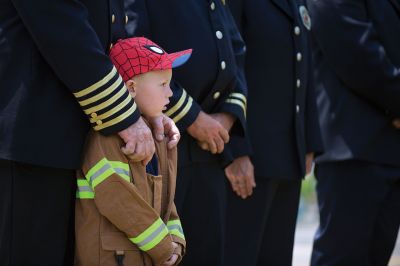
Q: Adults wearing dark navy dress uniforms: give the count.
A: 4